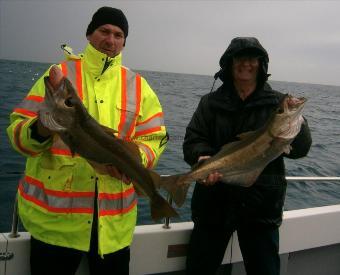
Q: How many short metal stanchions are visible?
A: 2